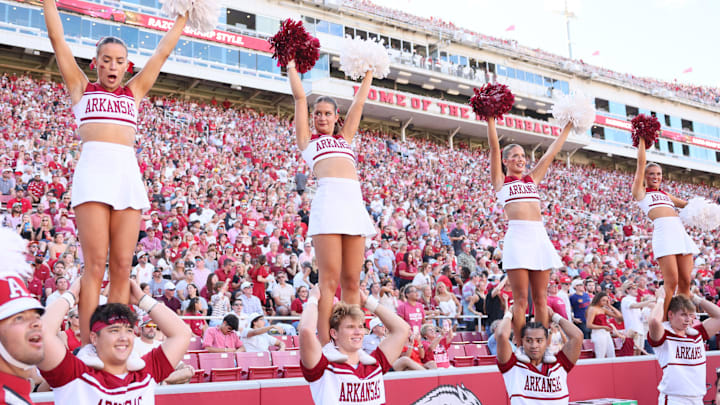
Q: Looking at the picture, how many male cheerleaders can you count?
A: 4